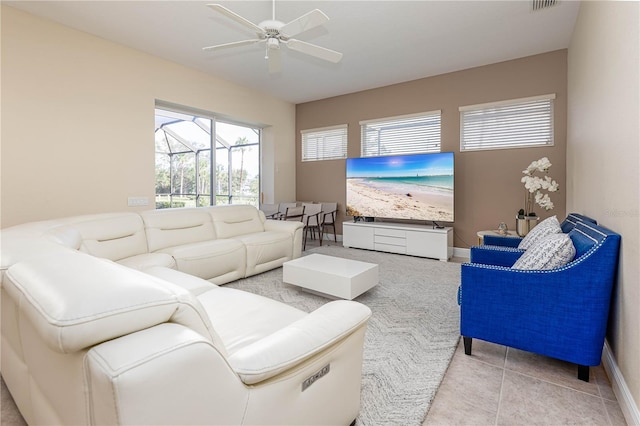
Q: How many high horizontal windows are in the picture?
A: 3